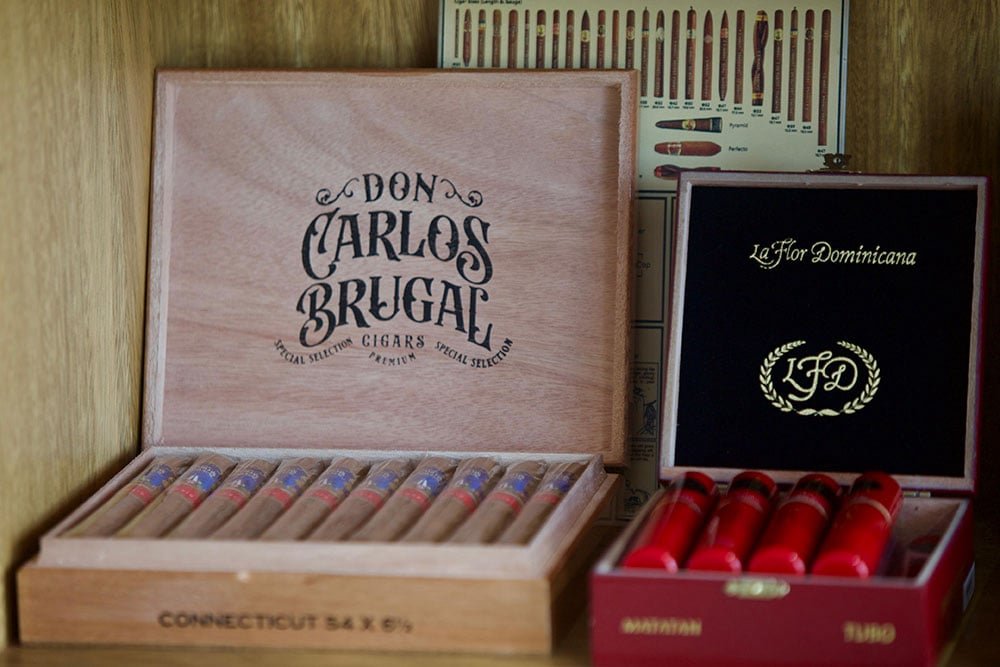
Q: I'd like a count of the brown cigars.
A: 10